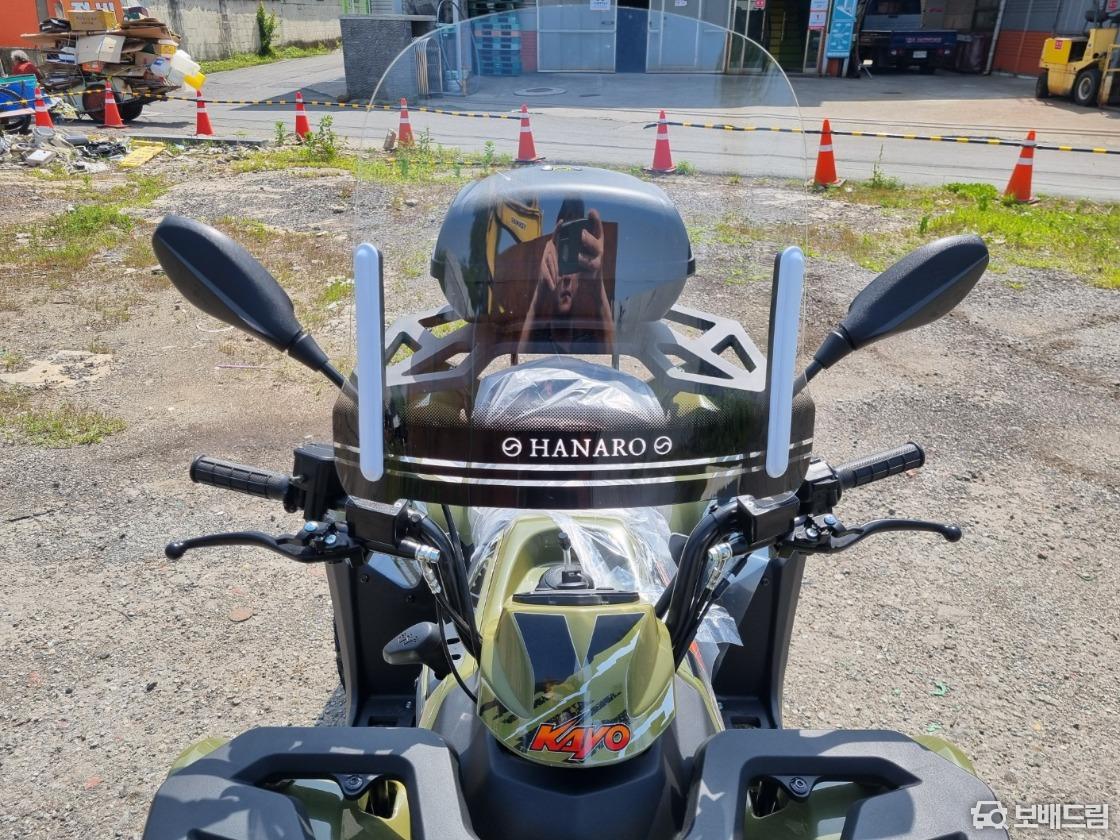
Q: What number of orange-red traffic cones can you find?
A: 9